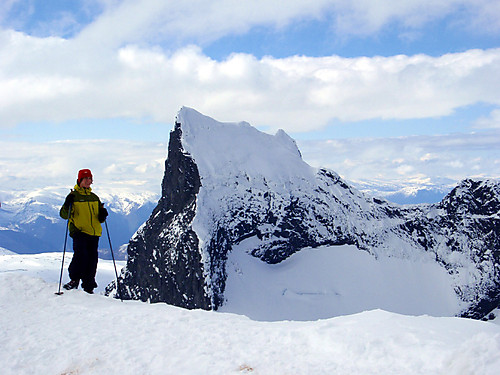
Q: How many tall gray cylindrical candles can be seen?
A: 0